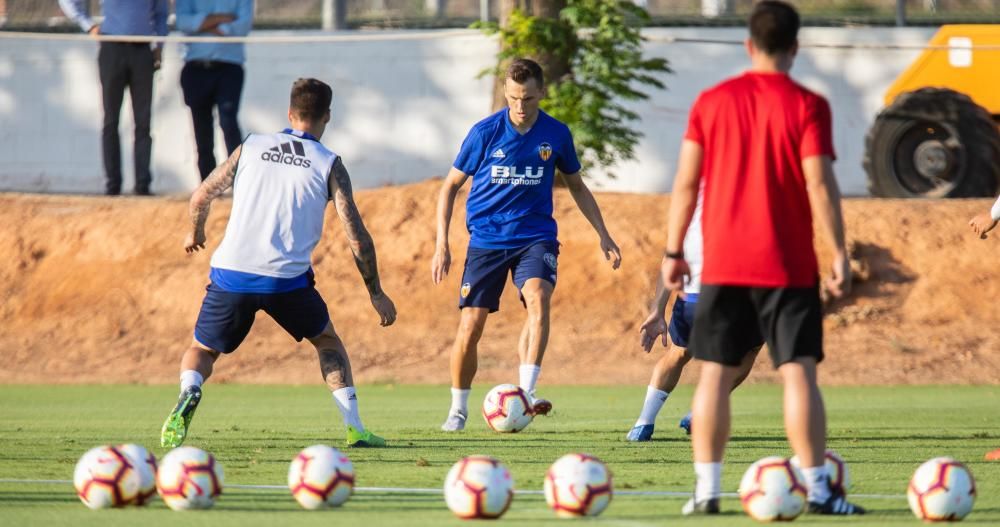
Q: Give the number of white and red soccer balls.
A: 10